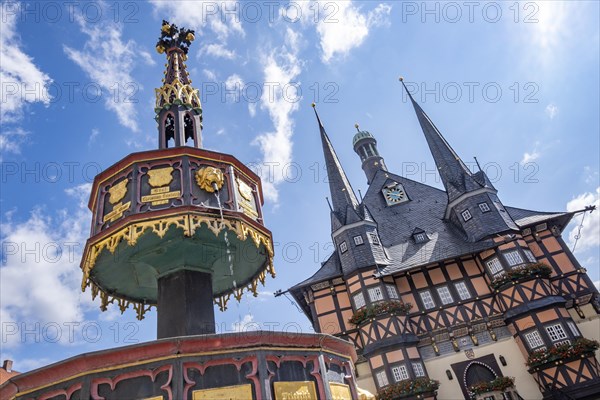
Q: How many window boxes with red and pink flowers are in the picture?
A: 5